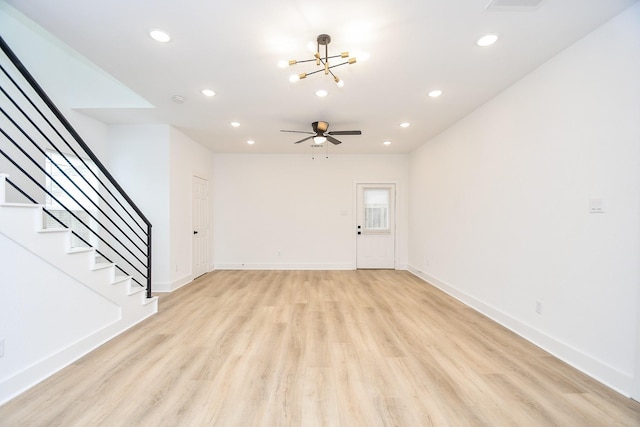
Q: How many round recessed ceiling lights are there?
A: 9